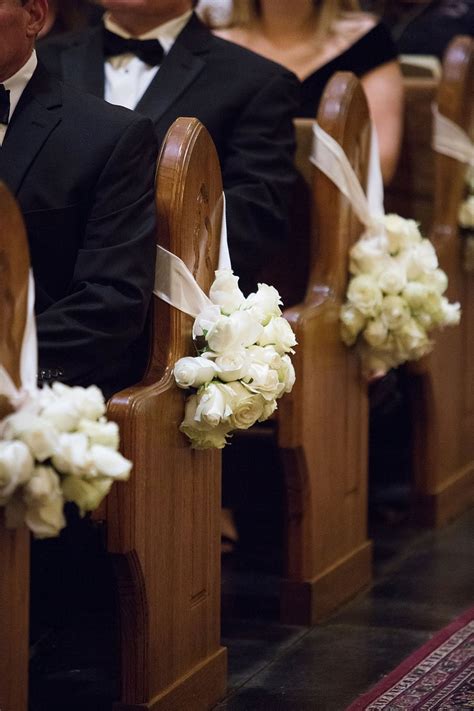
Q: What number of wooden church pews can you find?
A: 4